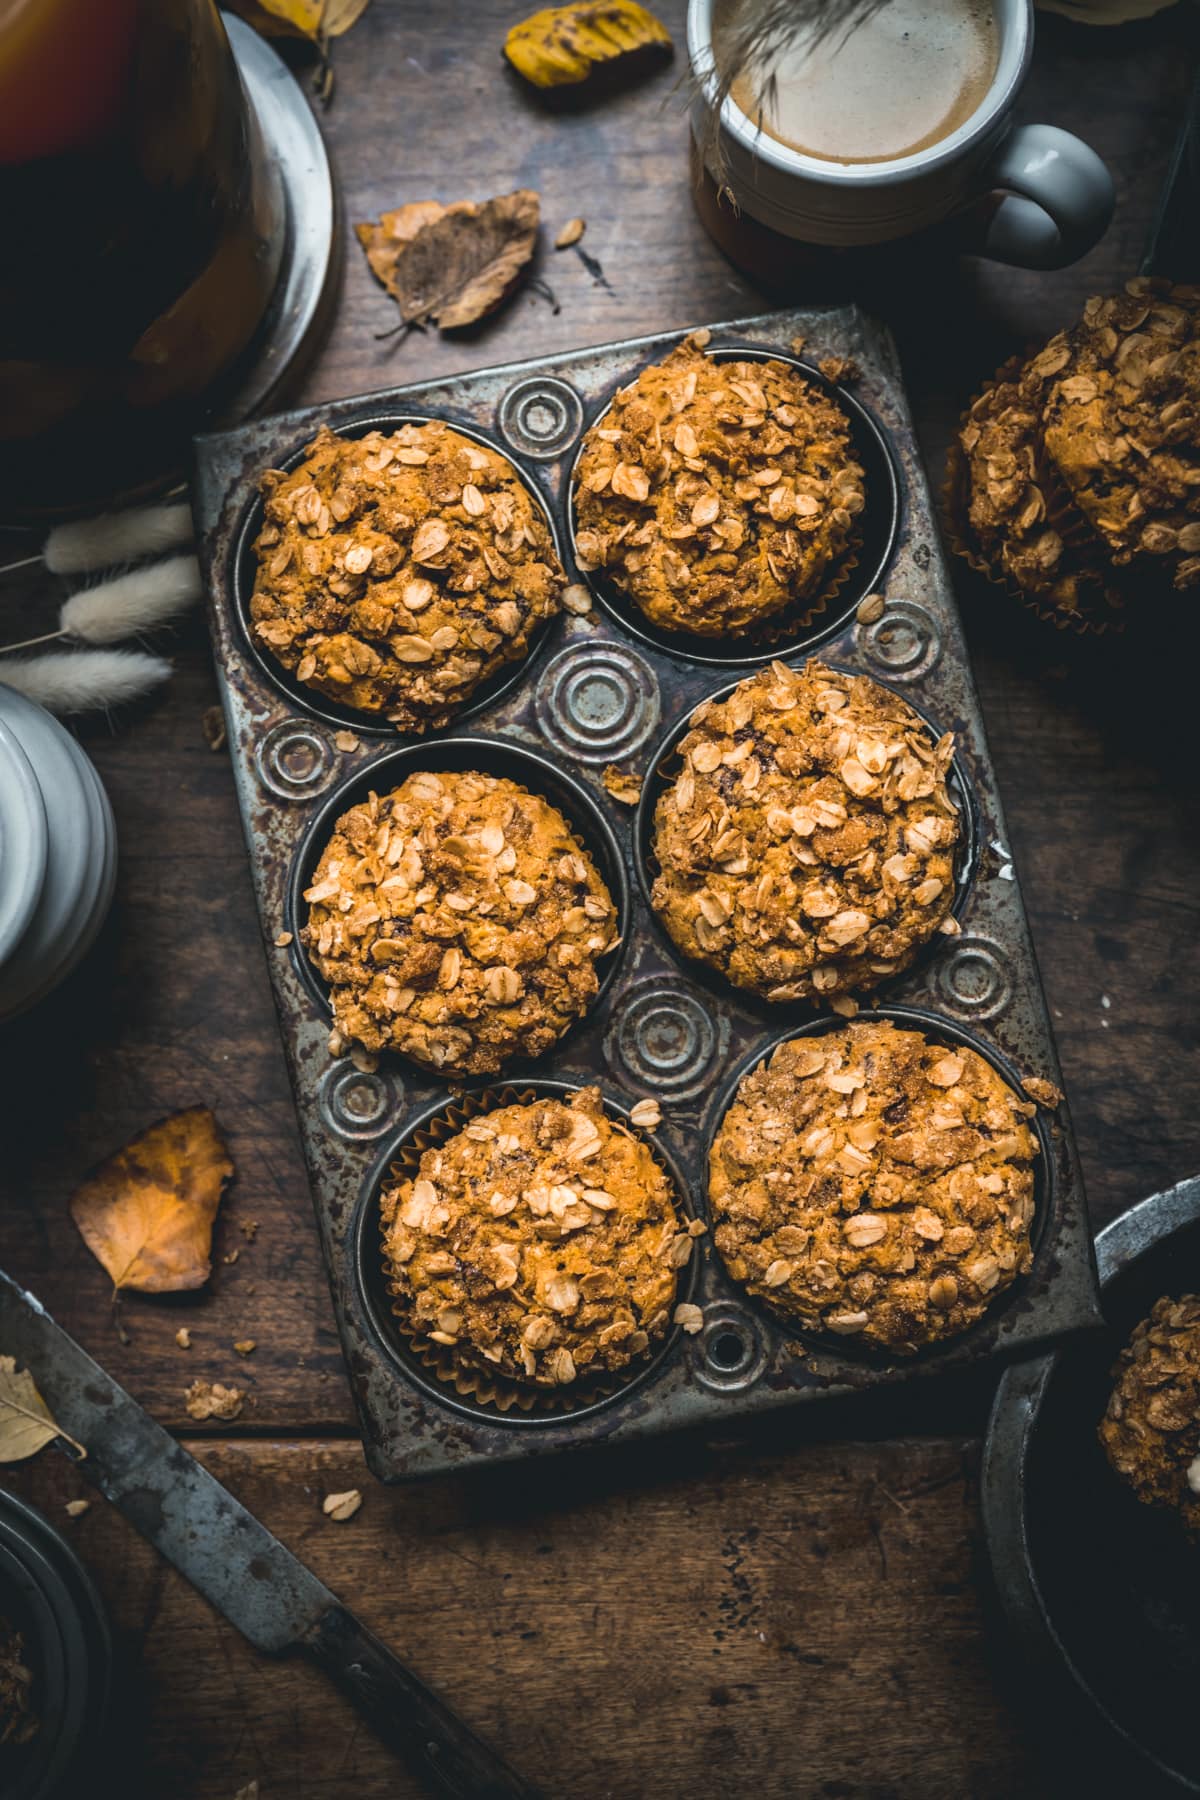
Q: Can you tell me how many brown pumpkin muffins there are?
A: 9